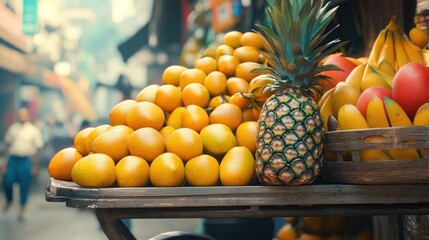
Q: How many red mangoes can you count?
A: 3